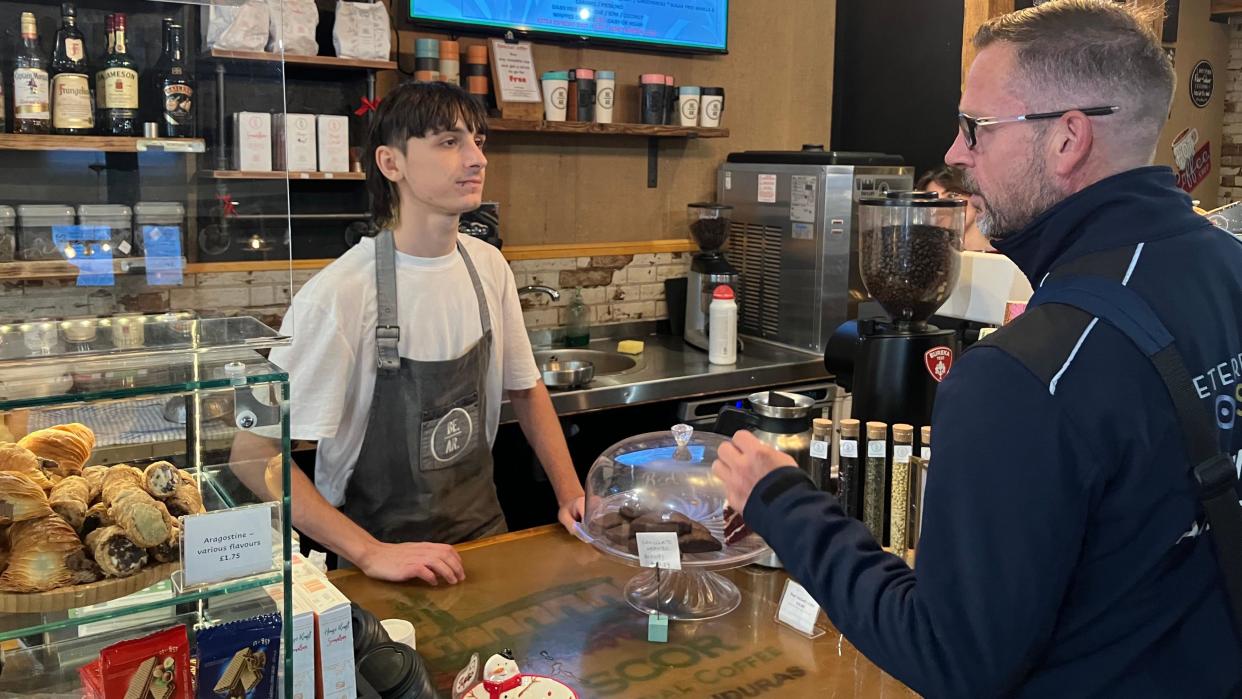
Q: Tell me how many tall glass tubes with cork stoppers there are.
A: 5